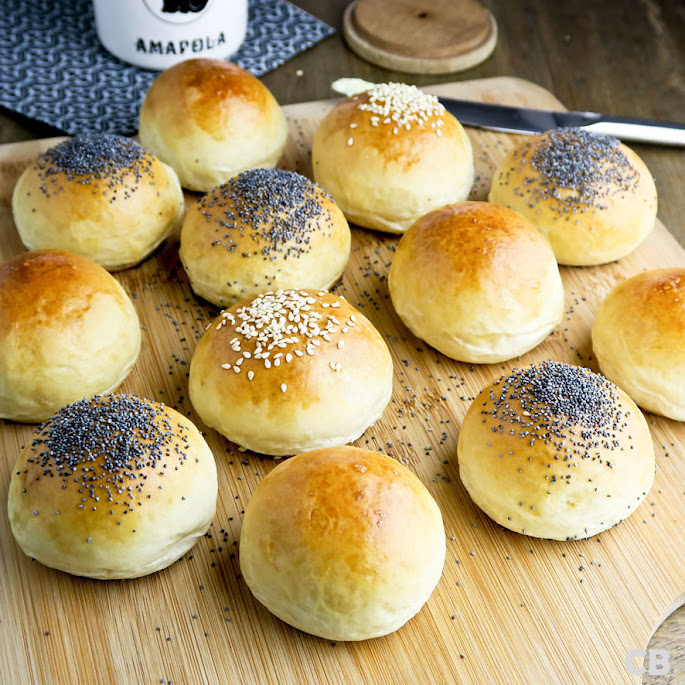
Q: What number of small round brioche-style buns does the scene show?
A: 12